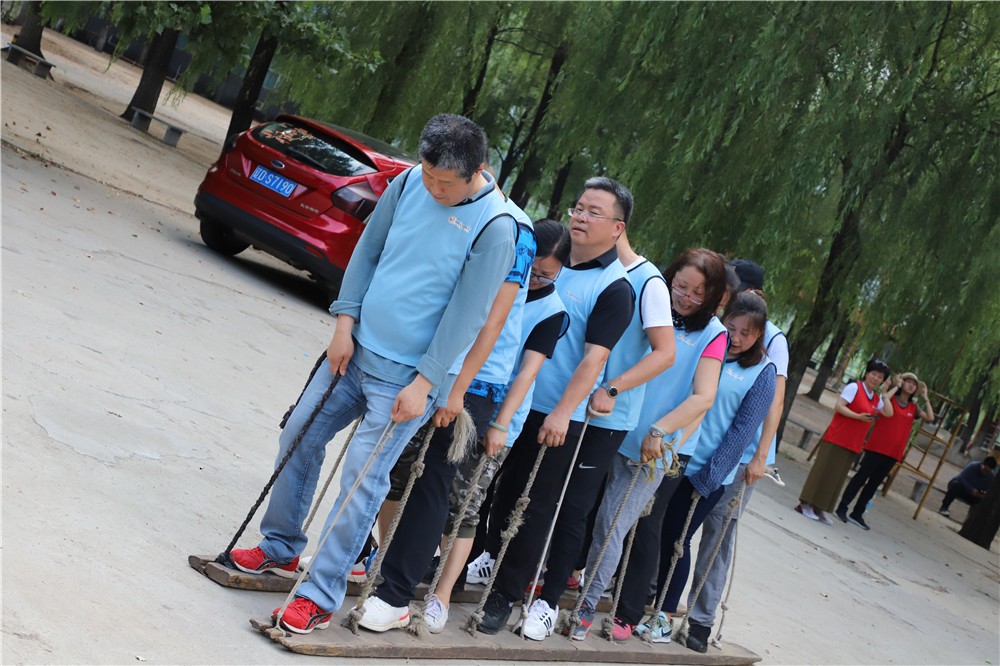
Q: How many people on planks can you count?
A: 9